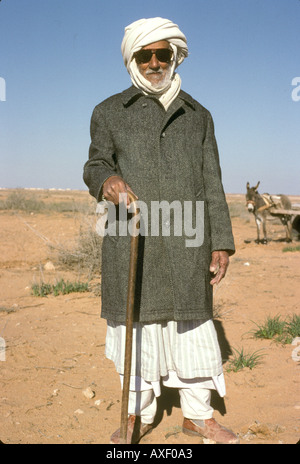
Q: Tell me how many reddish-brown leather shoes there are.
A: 2